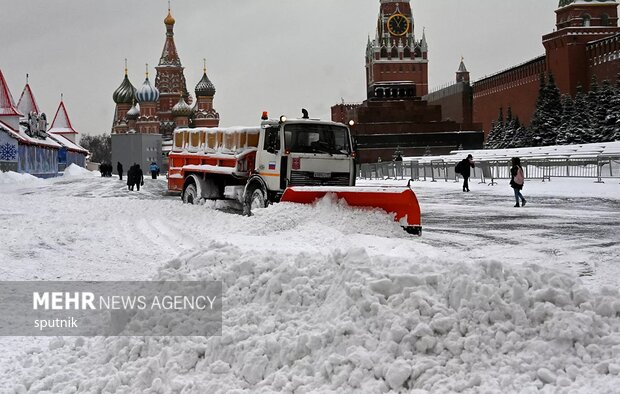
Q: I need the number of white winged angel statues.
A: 0